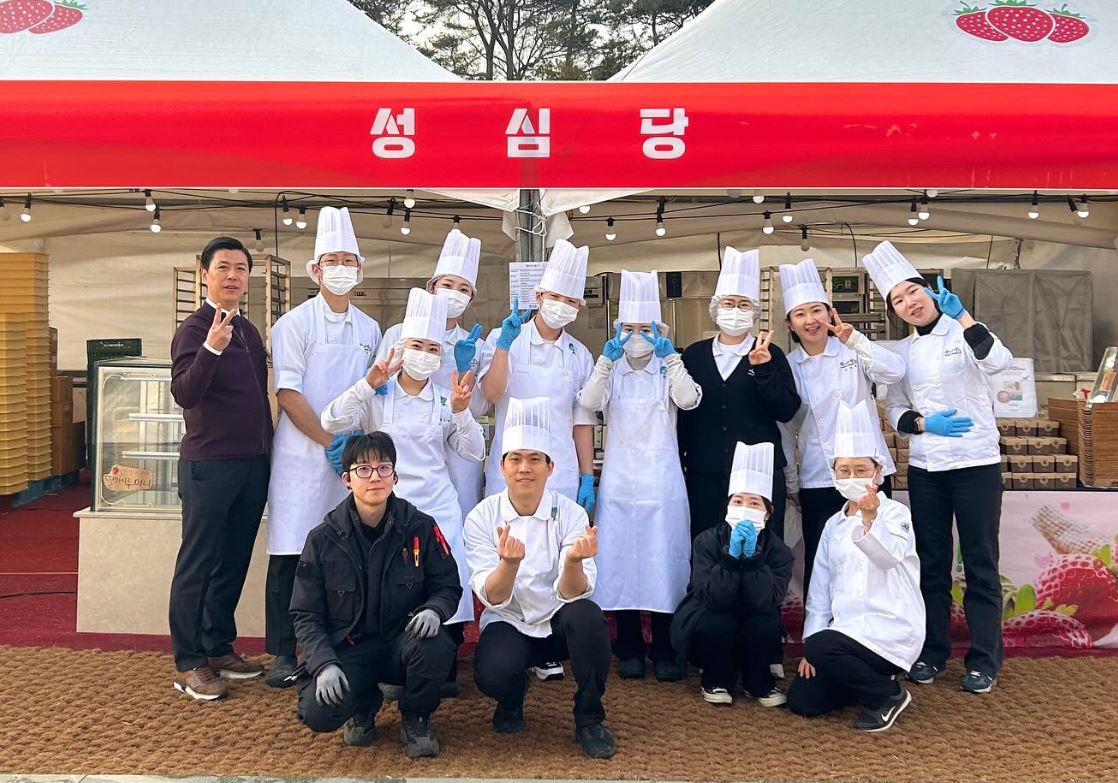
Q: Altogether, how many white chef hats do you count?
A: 11